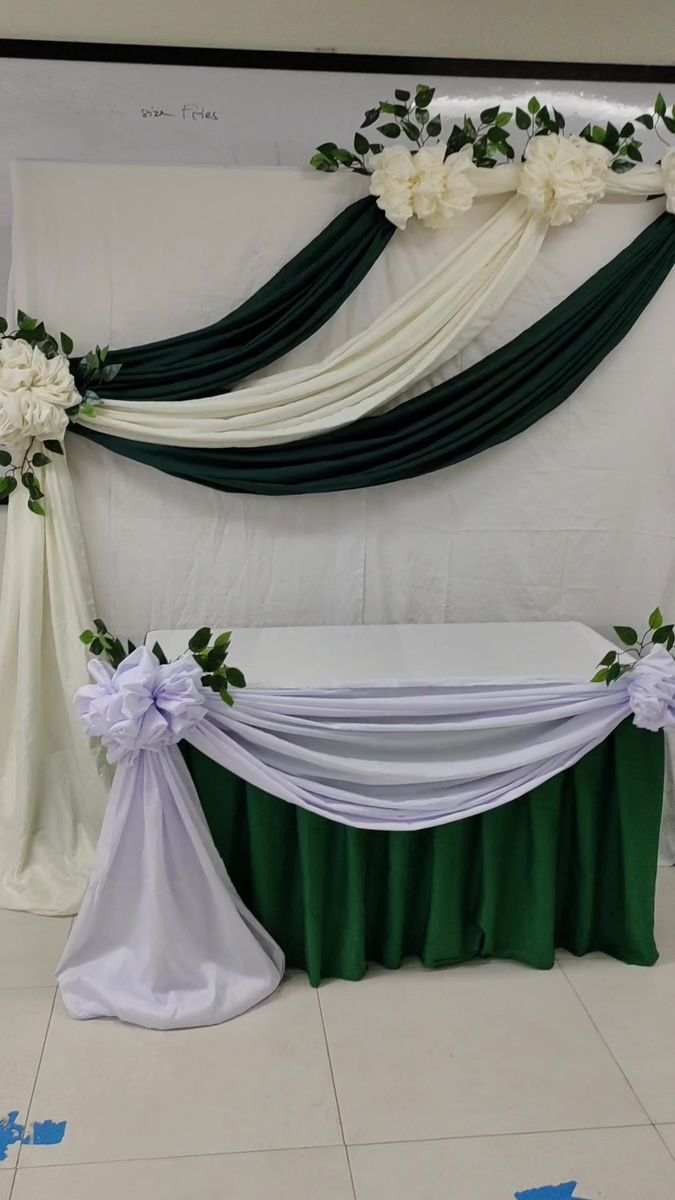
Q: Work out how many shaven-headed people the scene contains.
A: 0